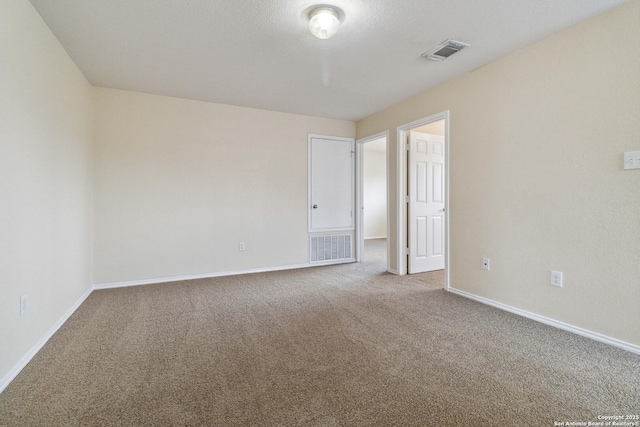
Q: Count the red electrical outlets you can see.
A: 0